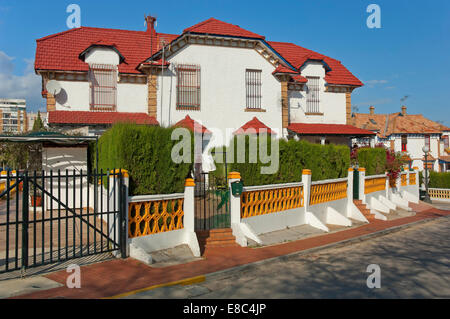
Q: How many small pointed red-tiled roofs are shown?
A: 2